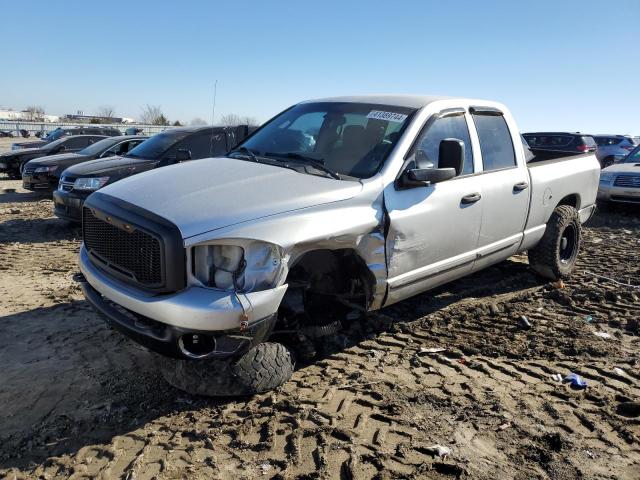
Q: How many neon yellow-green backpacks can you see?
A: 0